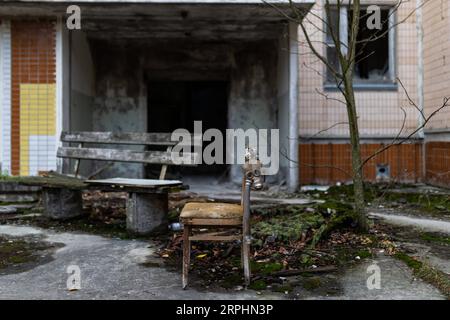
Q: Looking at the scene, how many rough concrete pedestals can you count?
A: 2